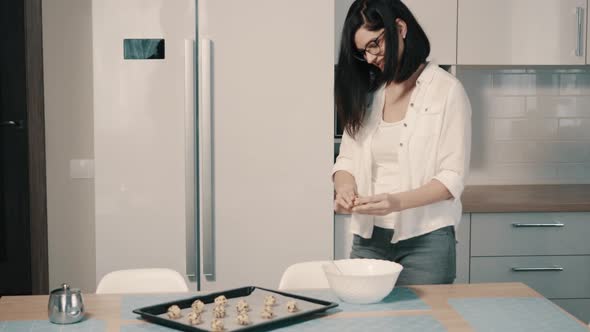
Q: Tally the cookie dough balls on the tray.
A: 11